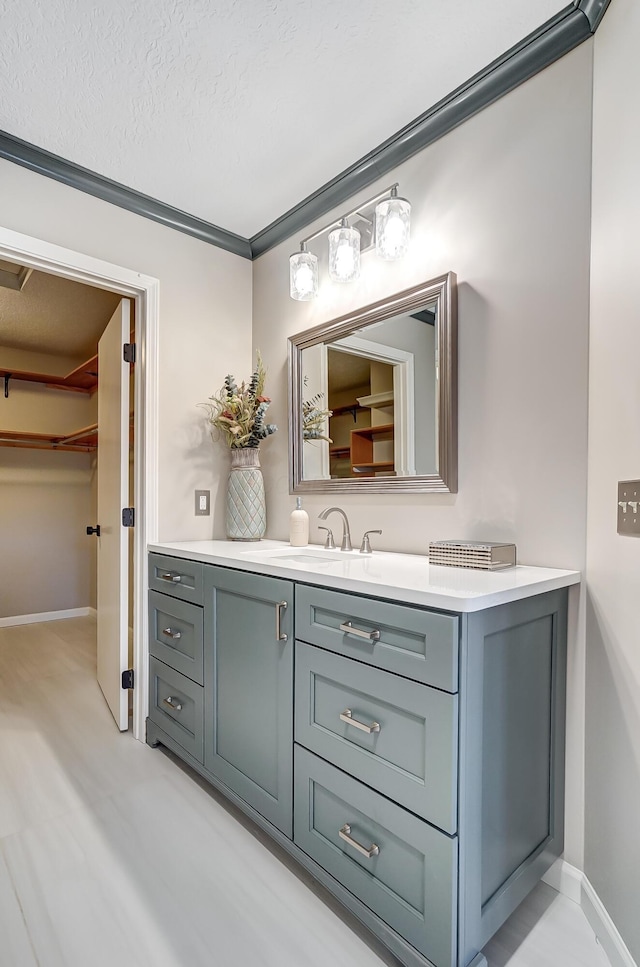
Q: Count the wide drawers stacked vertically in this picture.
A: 3